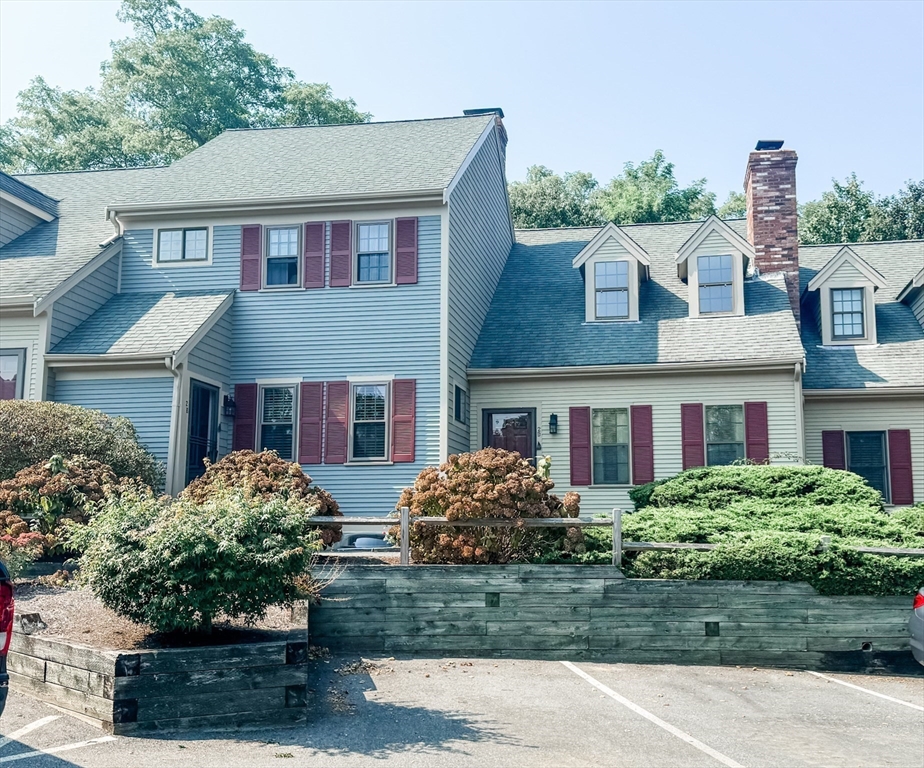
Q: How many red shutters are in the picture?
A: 14